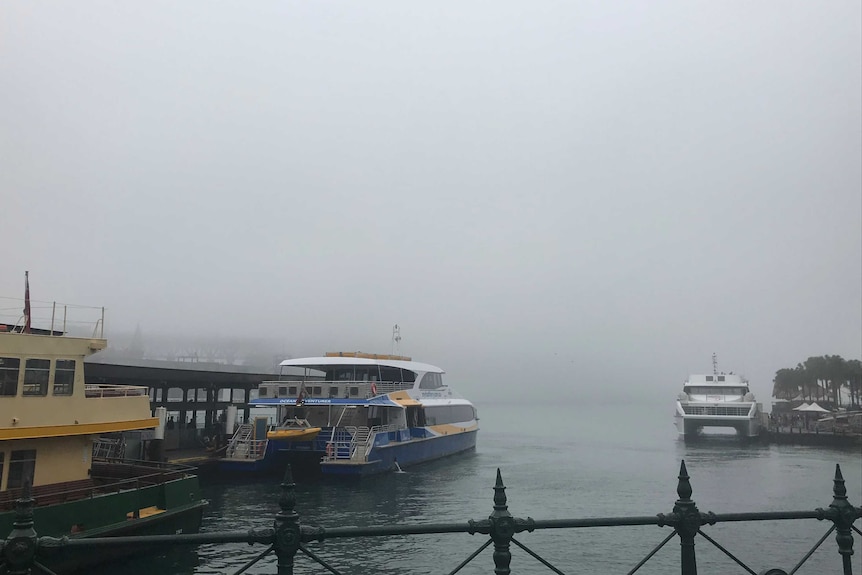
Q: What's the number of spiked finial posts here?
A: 5